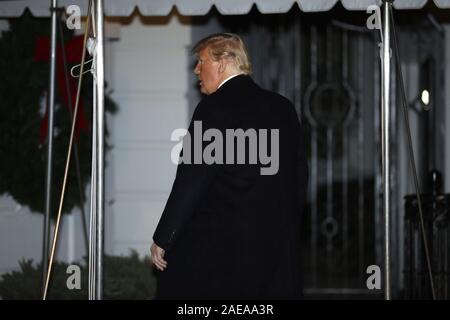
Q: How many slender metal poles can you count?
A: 3